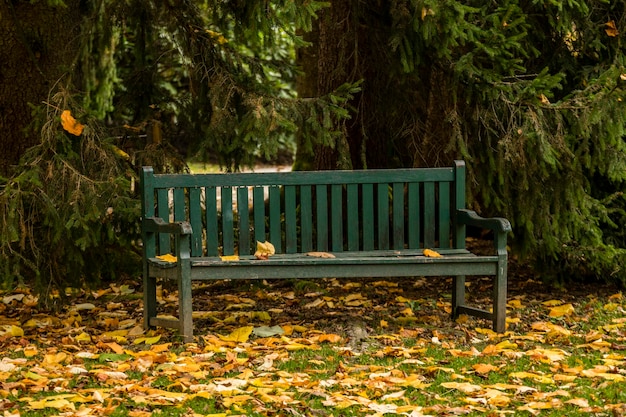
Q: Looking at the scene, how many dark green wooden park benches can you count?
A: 1